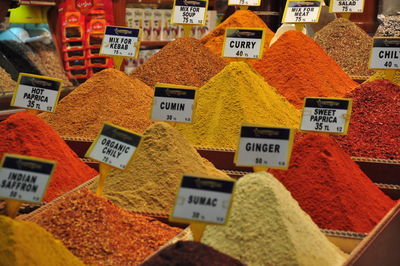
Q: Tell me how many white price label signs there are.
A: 14